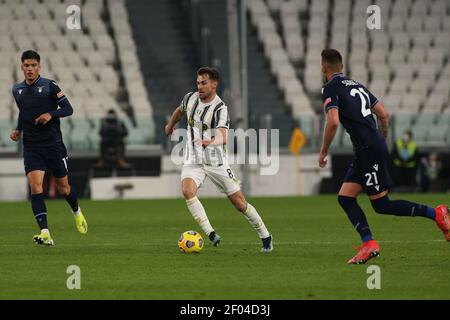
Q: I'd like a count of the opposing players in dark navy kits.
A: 2